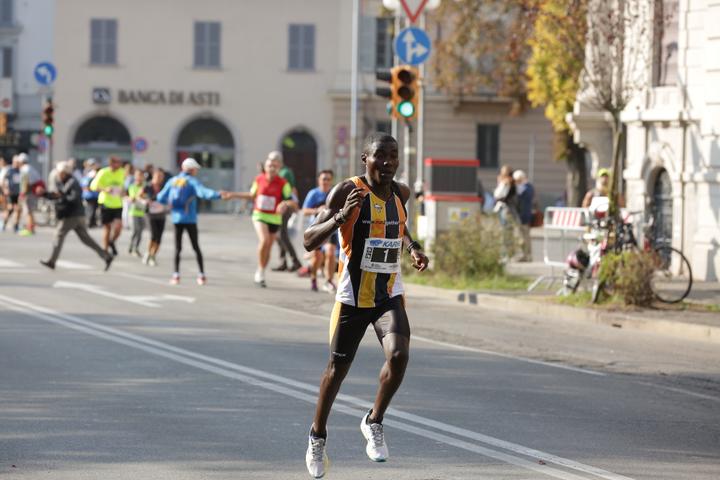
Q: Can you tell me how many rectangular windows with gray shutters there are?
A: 3